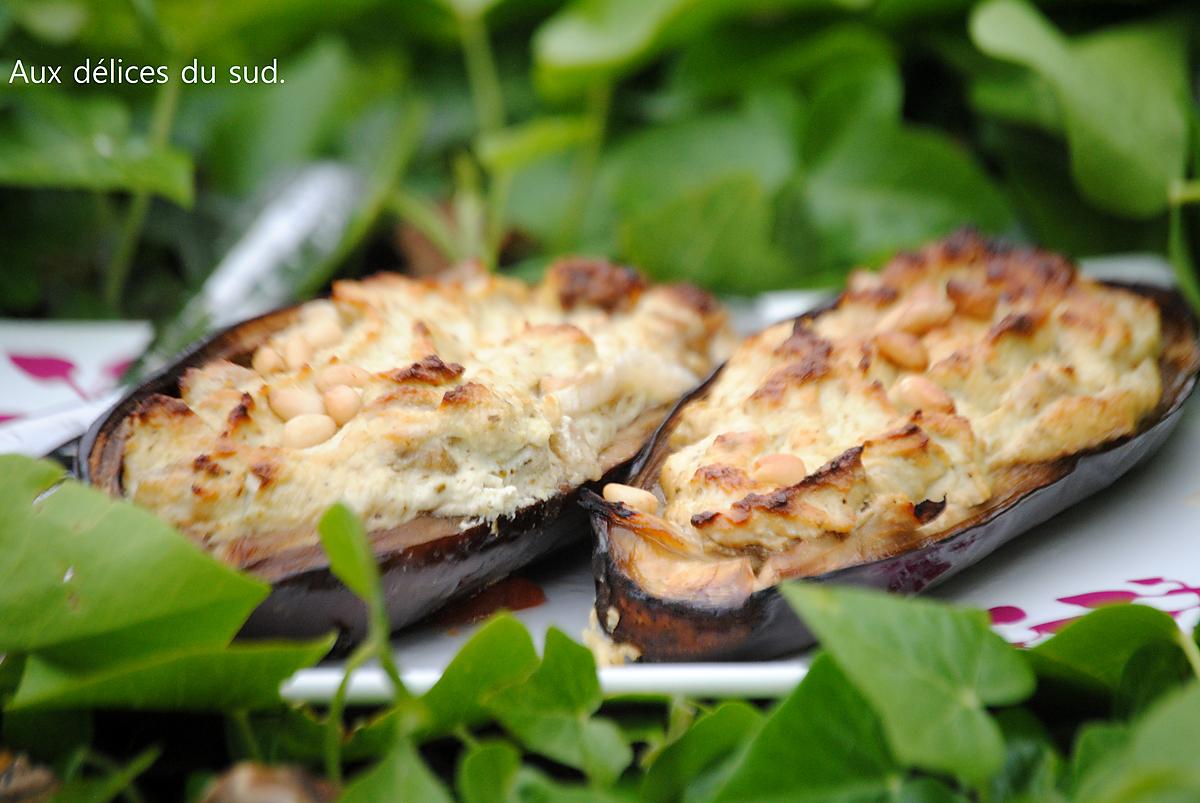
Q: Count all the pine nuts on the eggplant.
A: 13